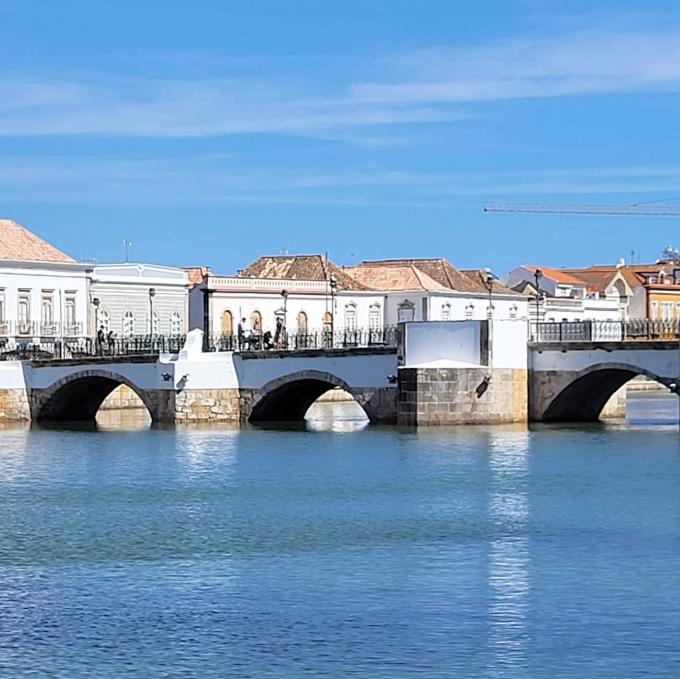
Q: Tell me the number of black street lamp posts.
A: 6